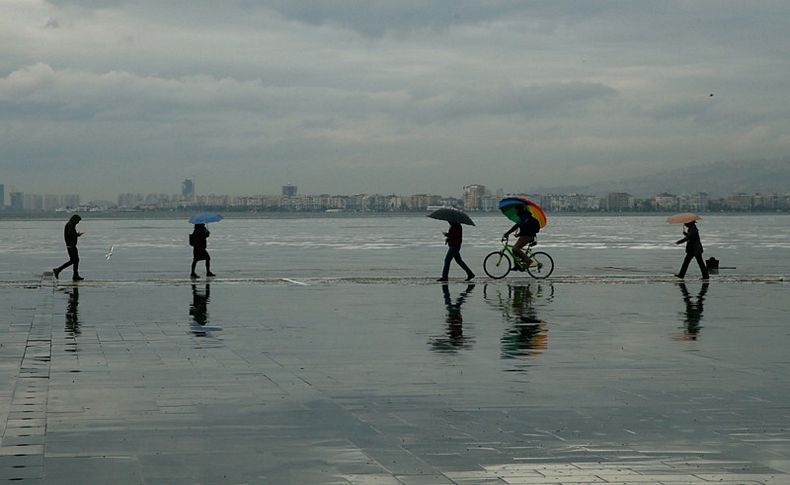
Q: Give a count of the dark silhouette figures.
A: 5